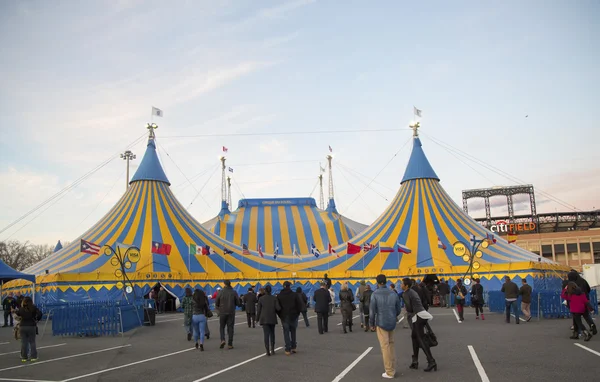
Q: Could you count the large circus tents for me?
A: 3